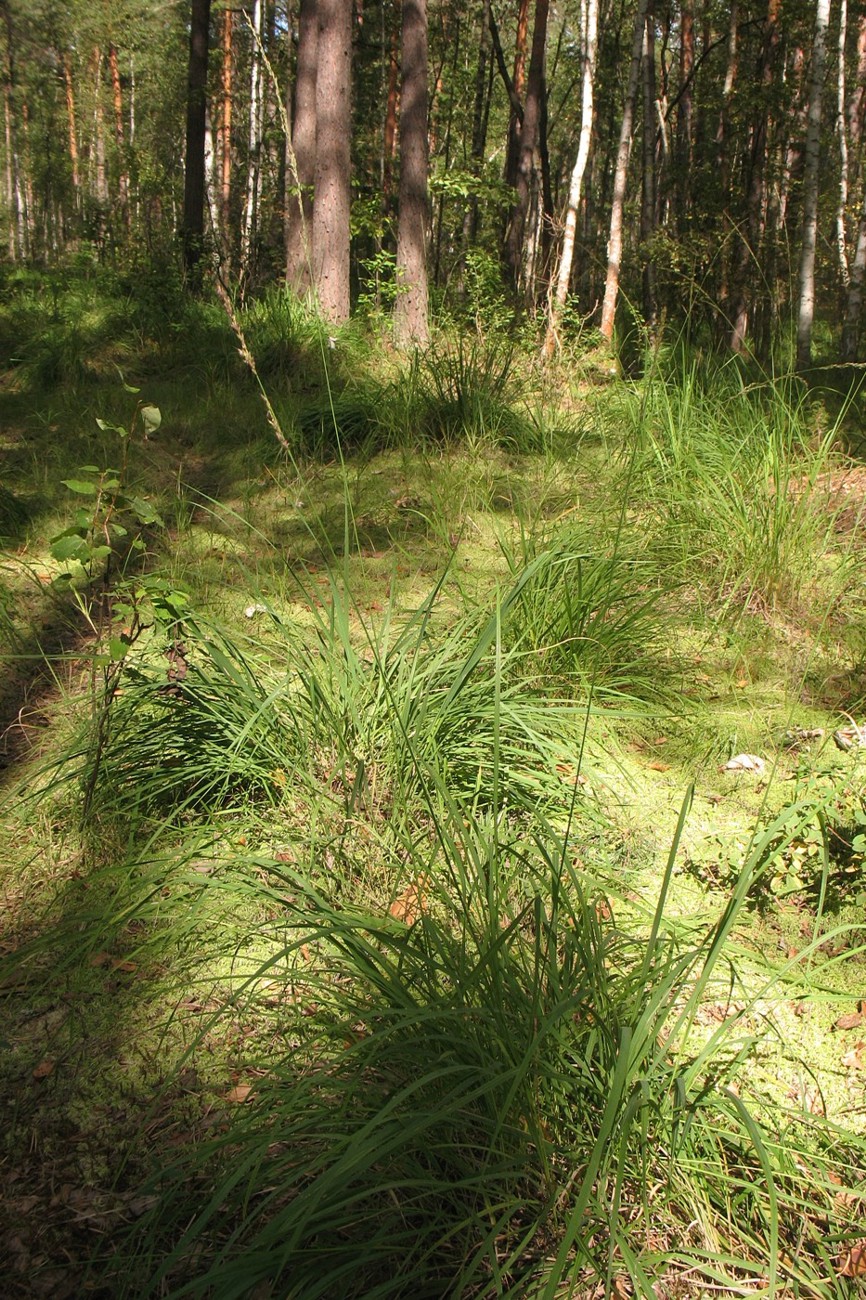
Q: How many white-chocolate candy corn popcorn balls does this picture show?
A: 0